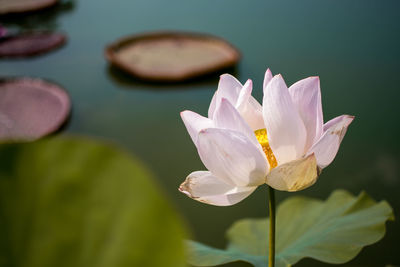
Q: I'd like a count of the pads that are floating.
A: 4